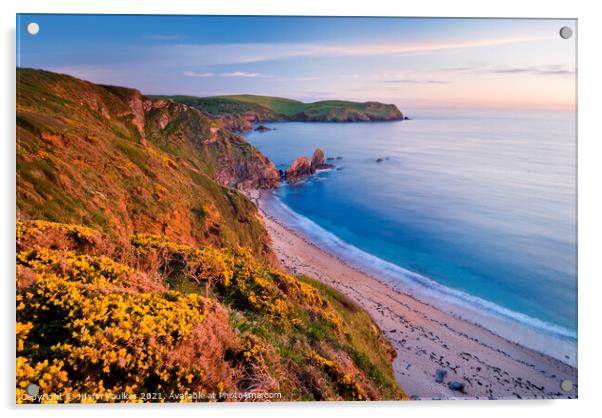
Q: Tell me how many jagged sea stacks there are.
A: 2